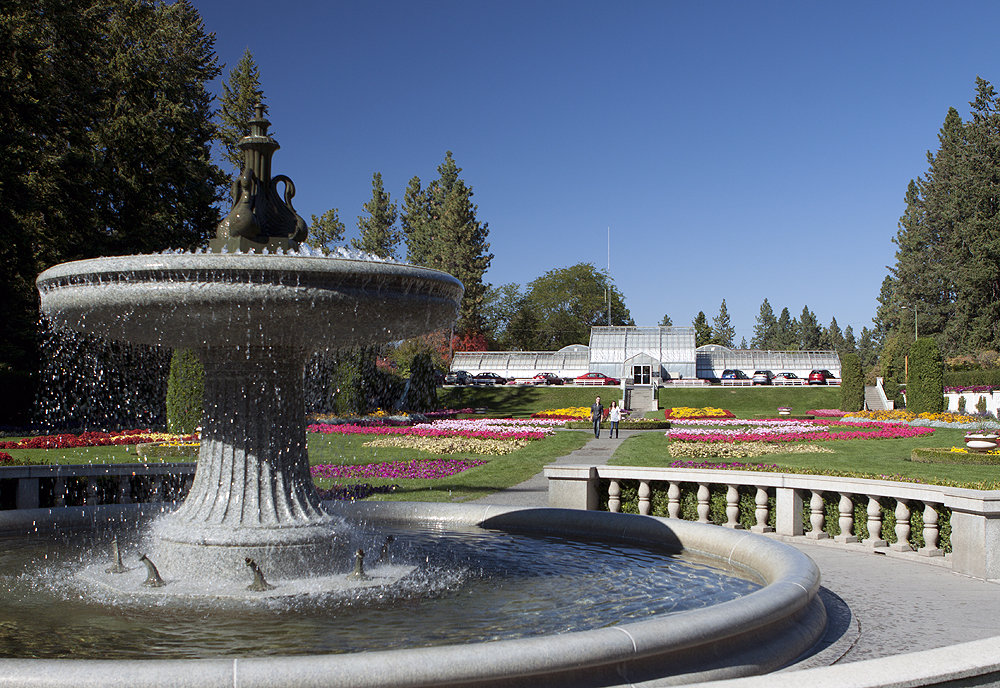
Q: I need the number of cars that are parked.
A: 9